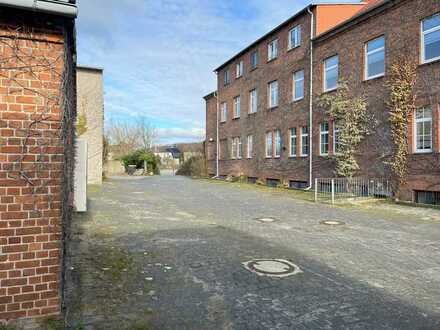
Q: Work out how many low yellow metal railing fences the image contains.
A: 0